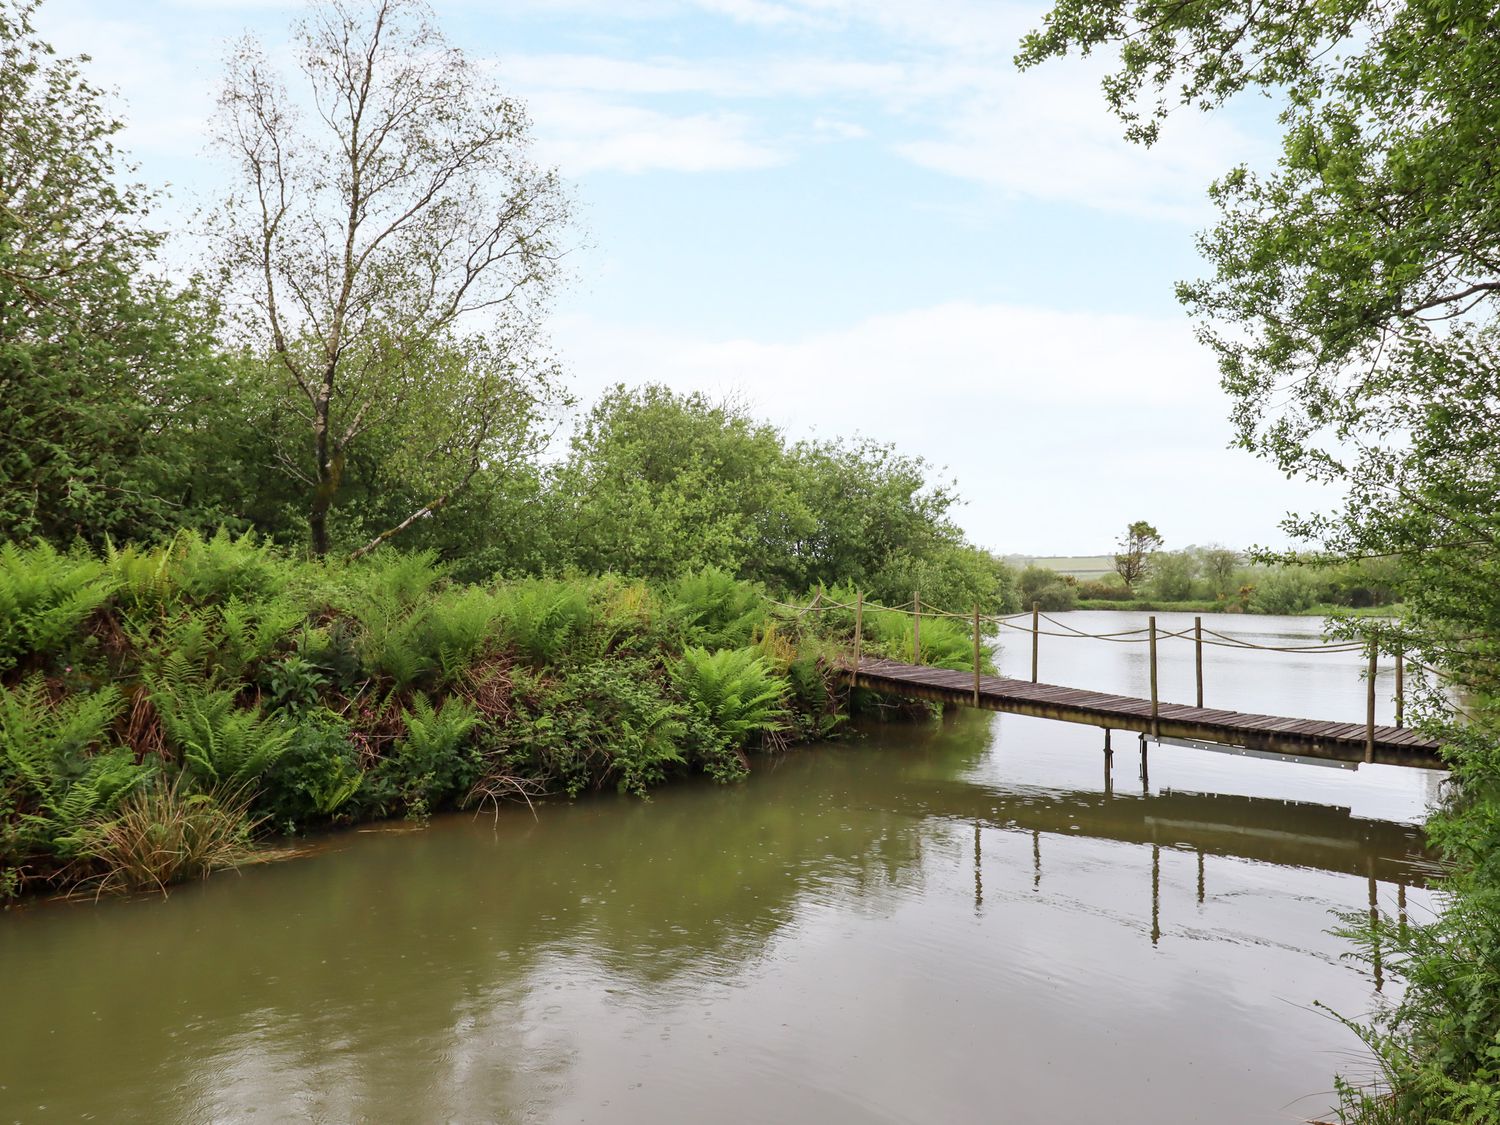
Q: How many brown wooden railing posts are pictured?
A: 9